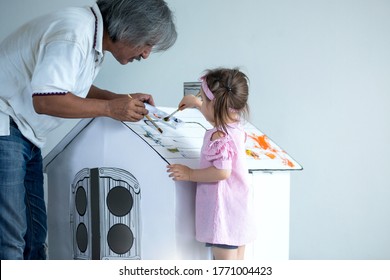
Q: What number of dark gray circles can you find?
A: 4